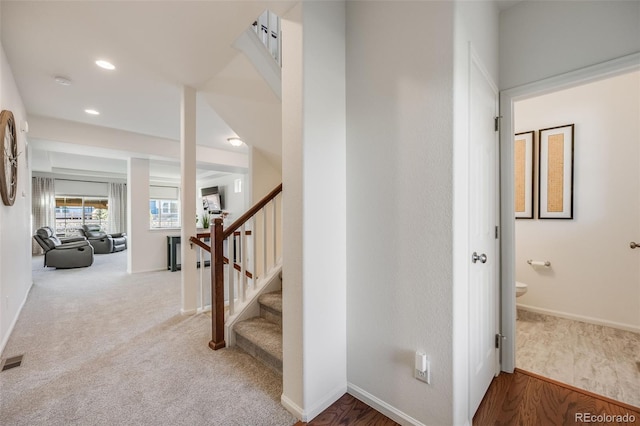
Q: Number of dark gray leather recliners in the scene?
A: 2